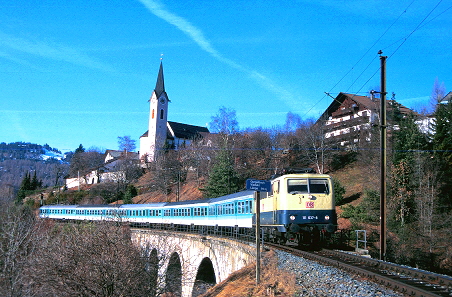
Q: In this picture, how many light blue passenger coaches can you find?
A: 5